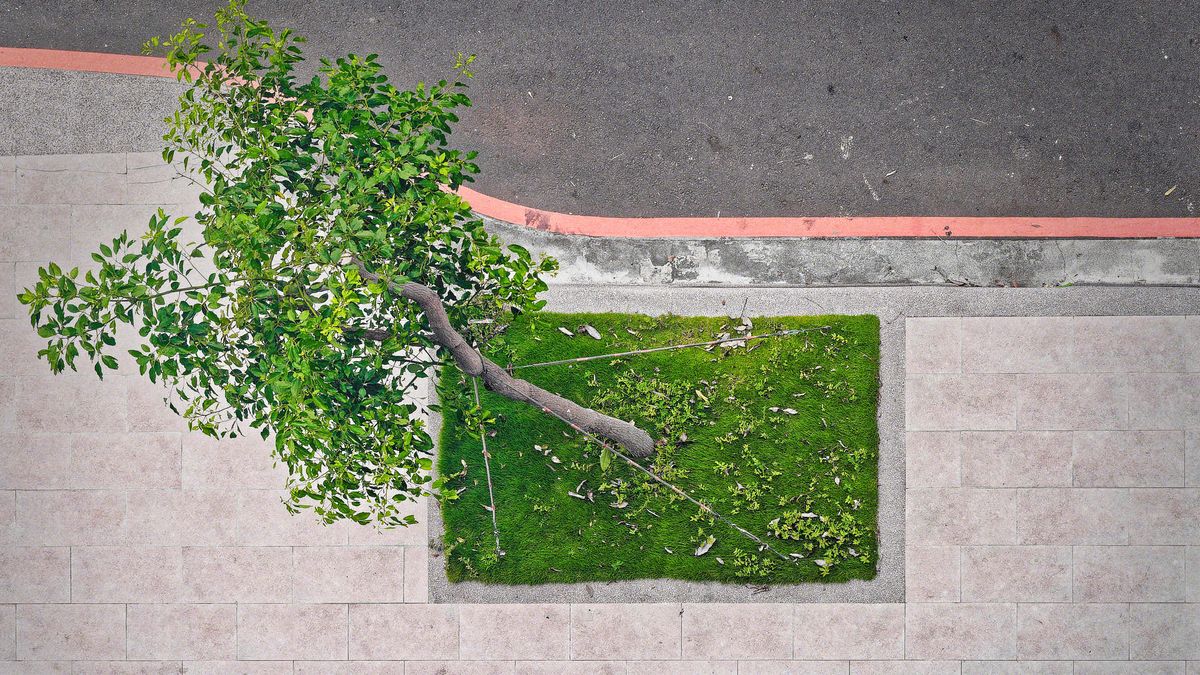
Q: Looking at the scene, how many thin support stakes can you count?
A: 3